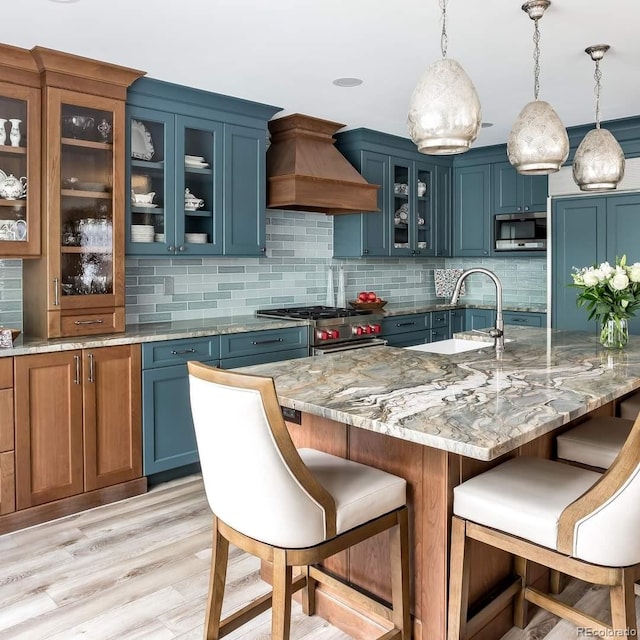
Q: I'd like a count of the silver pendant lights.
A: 3